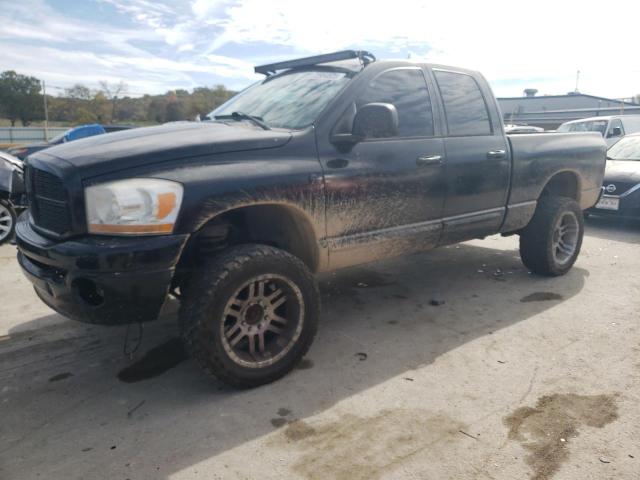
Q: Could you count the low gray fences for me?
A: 1